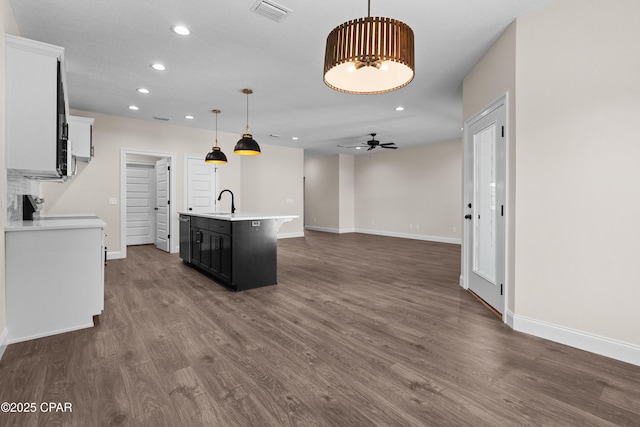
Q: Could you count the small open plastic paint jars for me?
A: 0